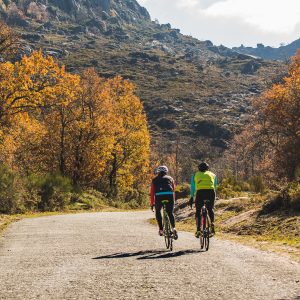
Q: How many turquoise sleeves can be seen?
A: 2